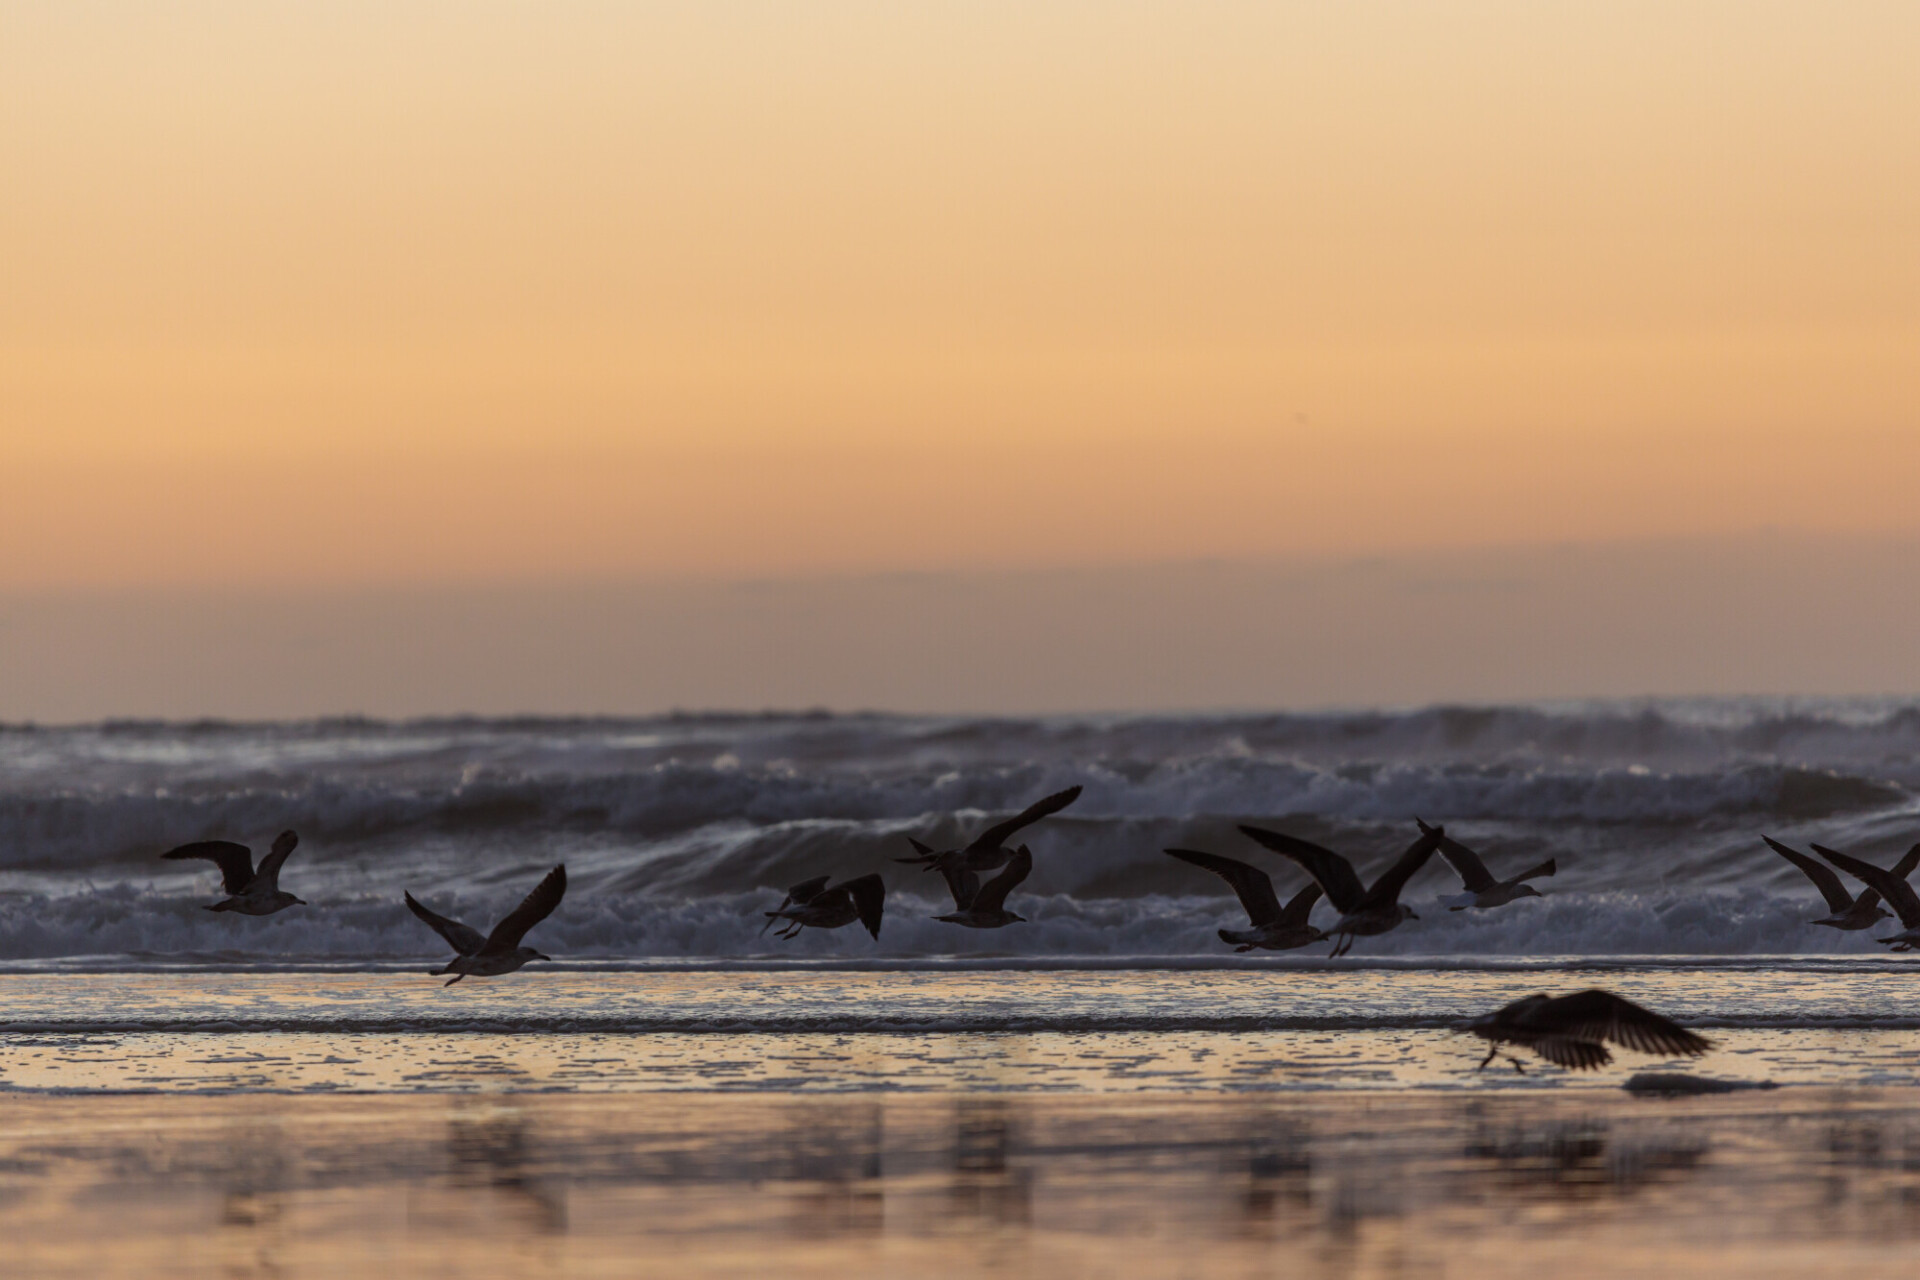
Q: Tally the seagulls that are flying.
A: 11